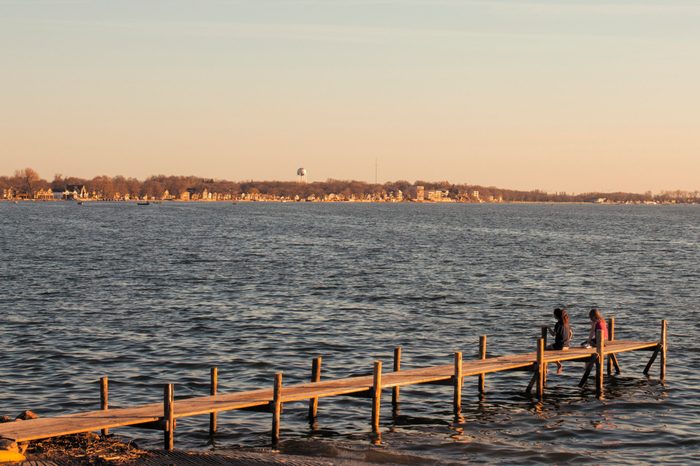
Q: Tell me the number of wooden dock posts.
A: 14